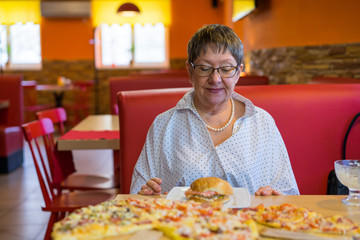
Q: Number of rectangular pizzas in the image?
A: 0